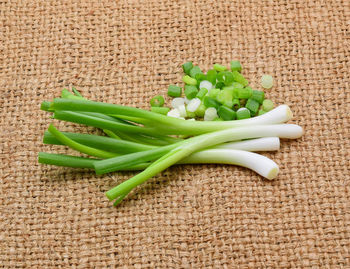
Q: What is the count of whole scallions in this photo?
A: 4